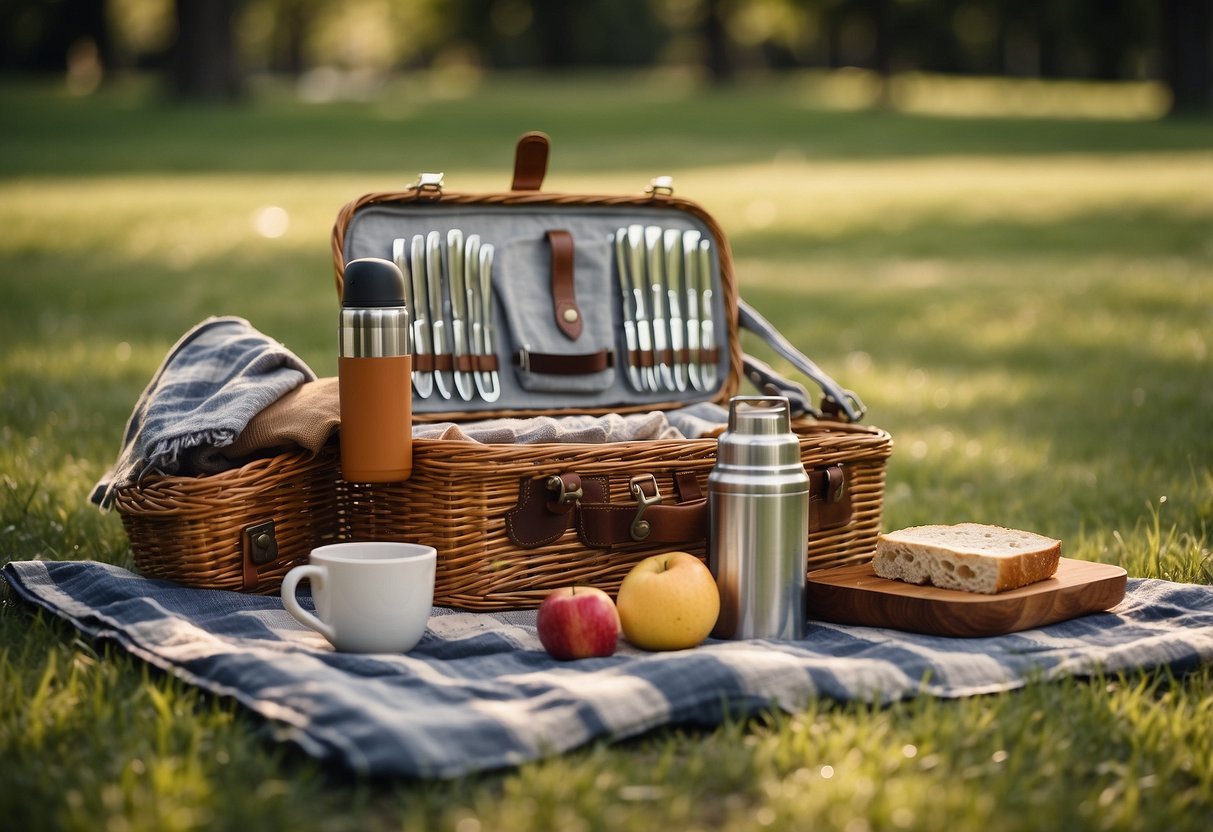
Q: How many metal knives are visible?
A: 12